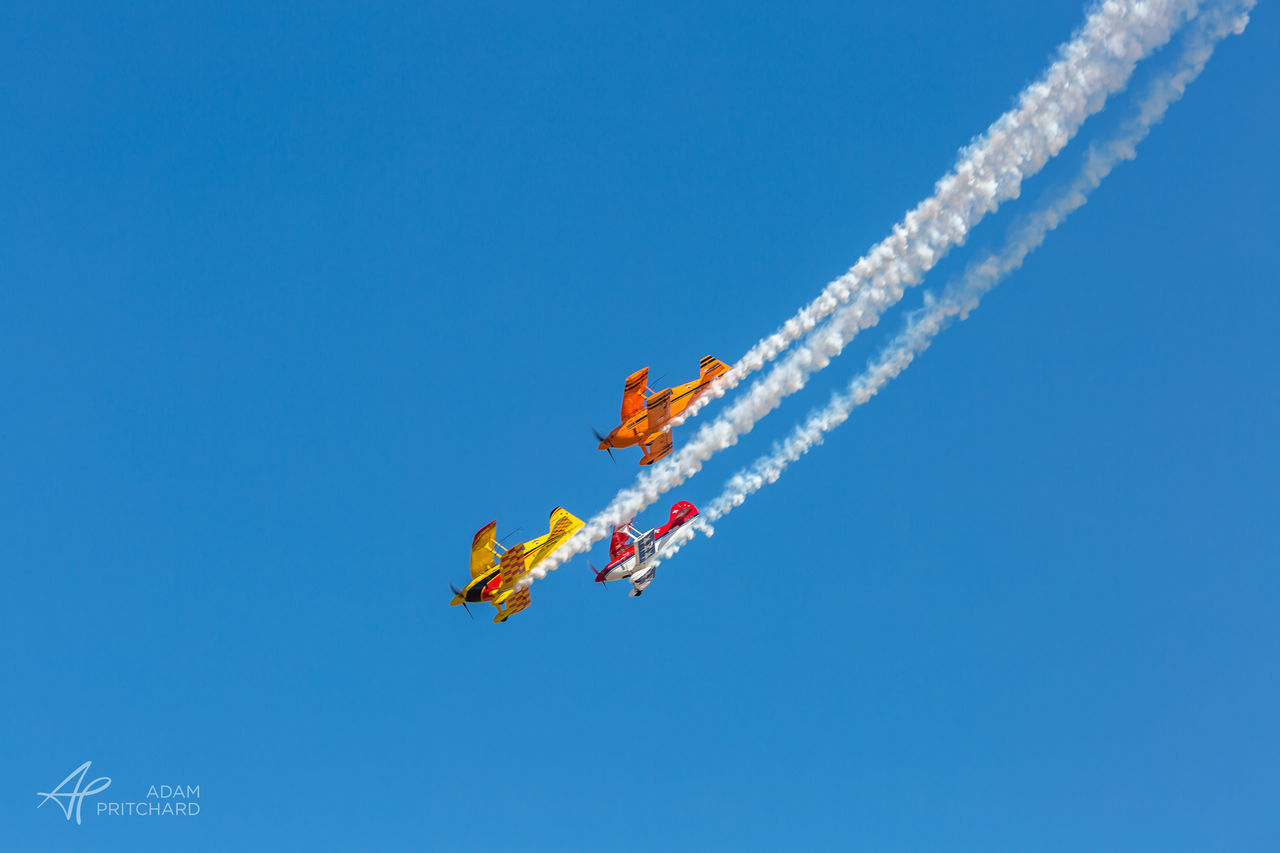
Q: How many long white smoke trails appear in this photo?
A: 3